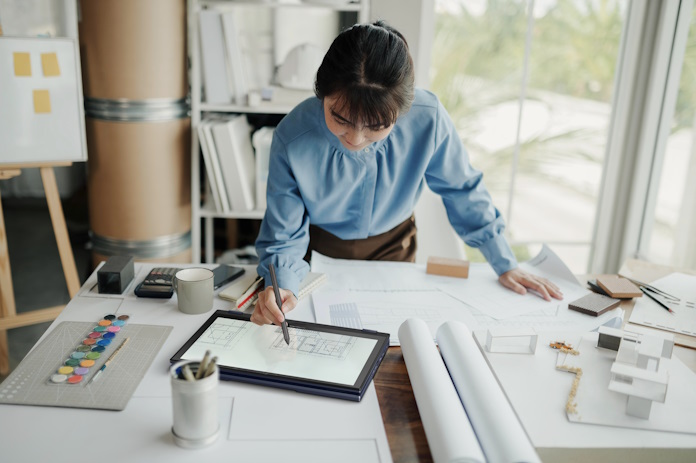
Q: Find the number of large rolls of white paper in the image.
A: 2